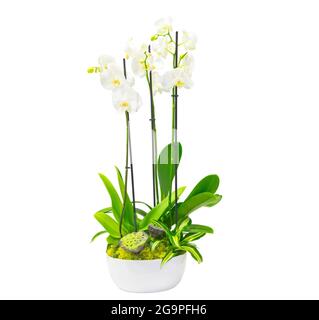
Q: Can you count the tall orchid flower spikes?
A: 3